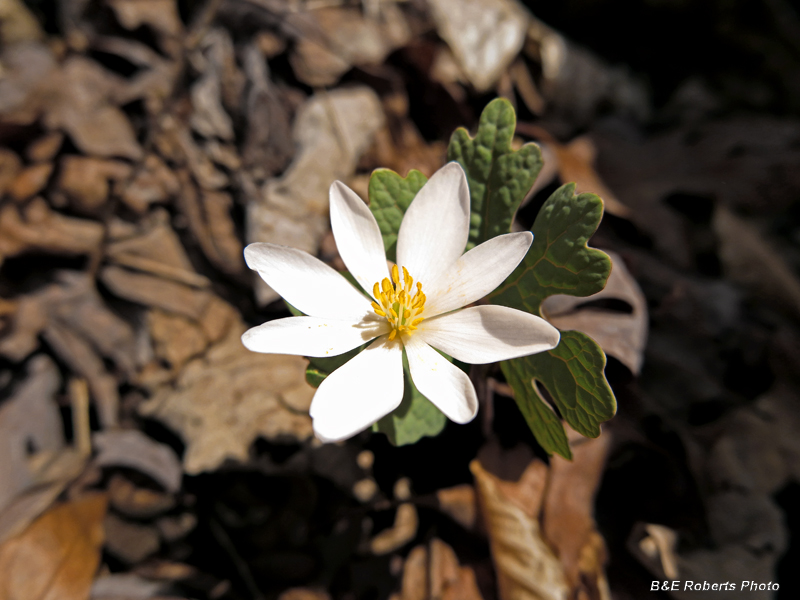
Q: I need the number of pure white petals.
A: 8